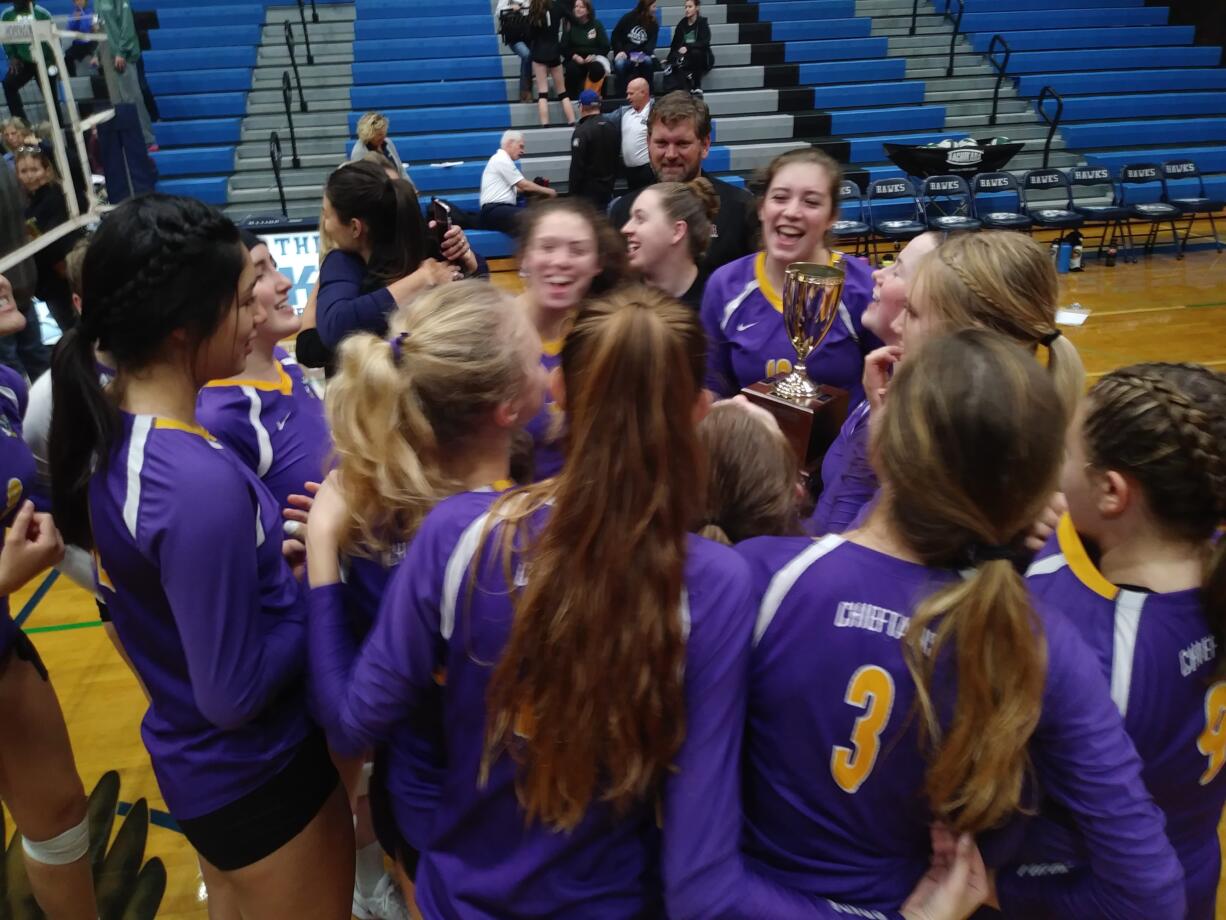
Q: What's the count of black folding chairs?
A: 8